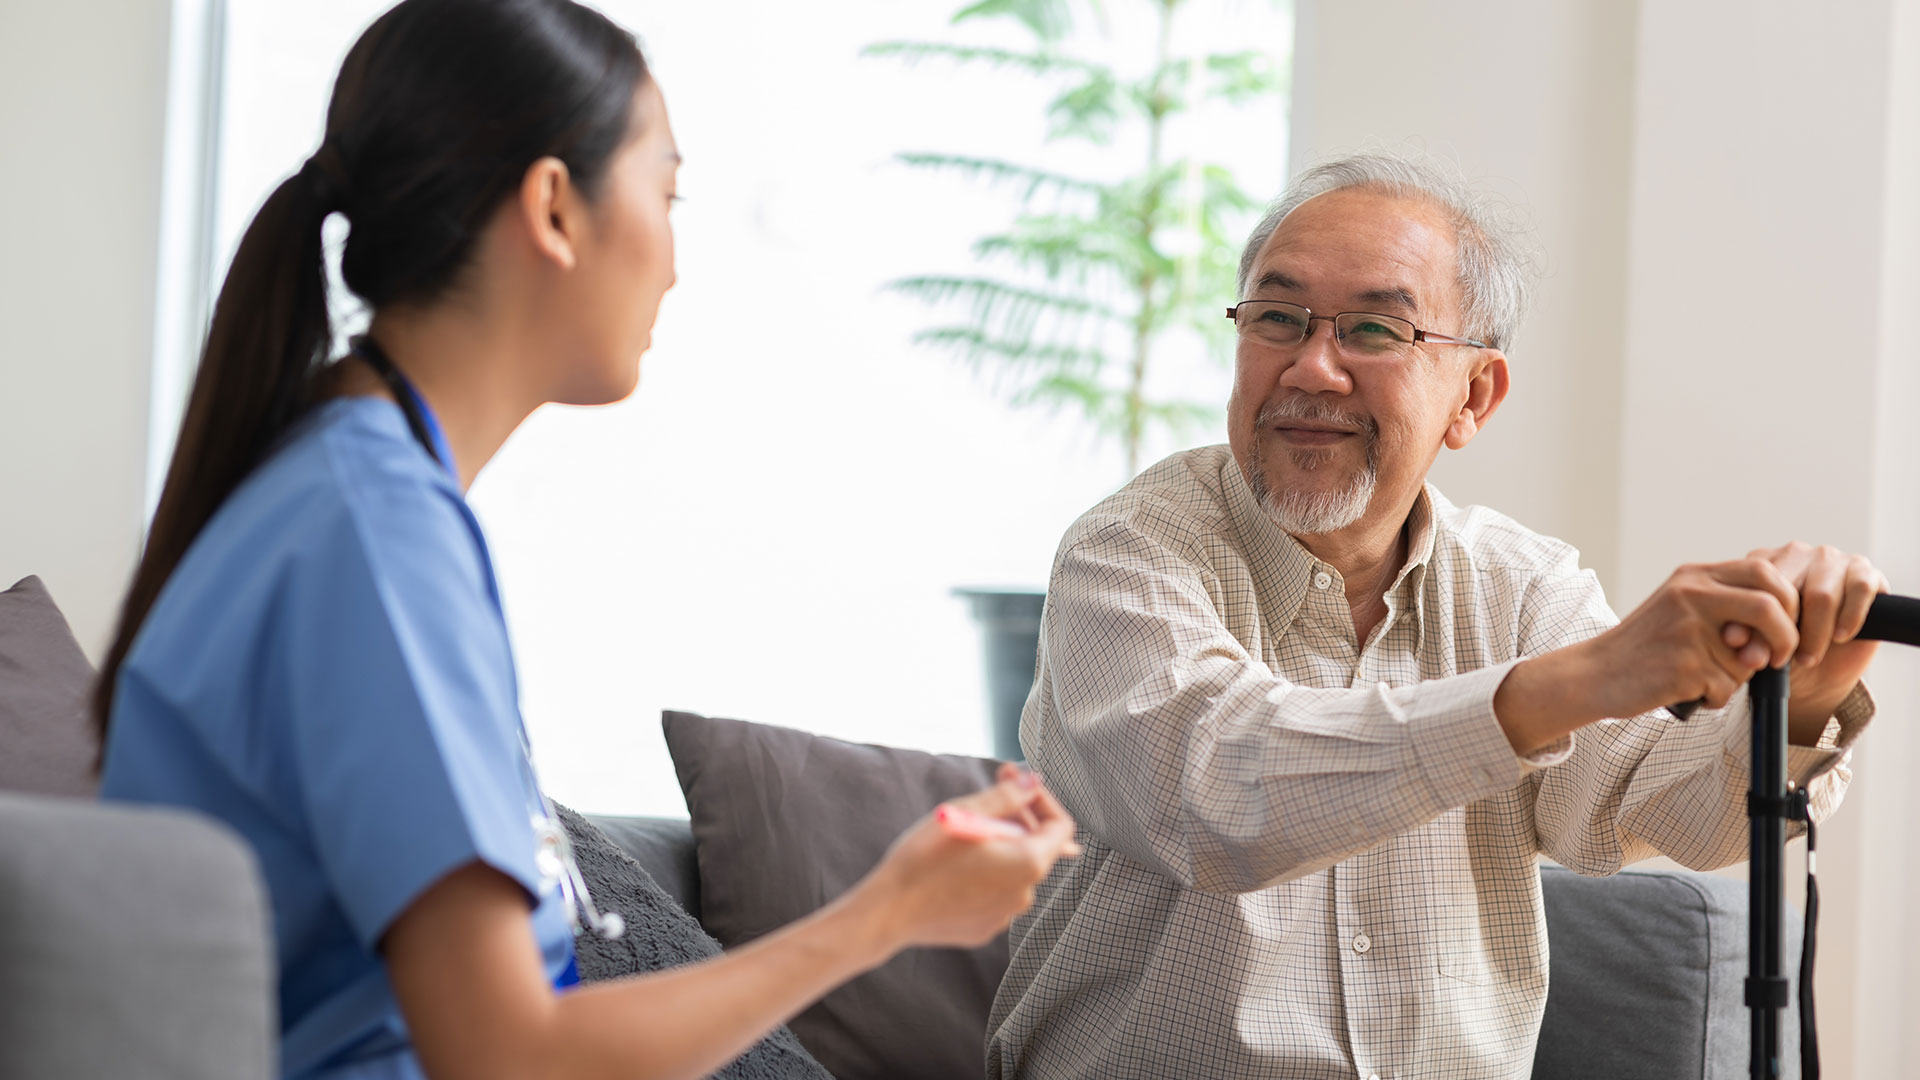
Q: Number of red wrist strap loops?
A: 0